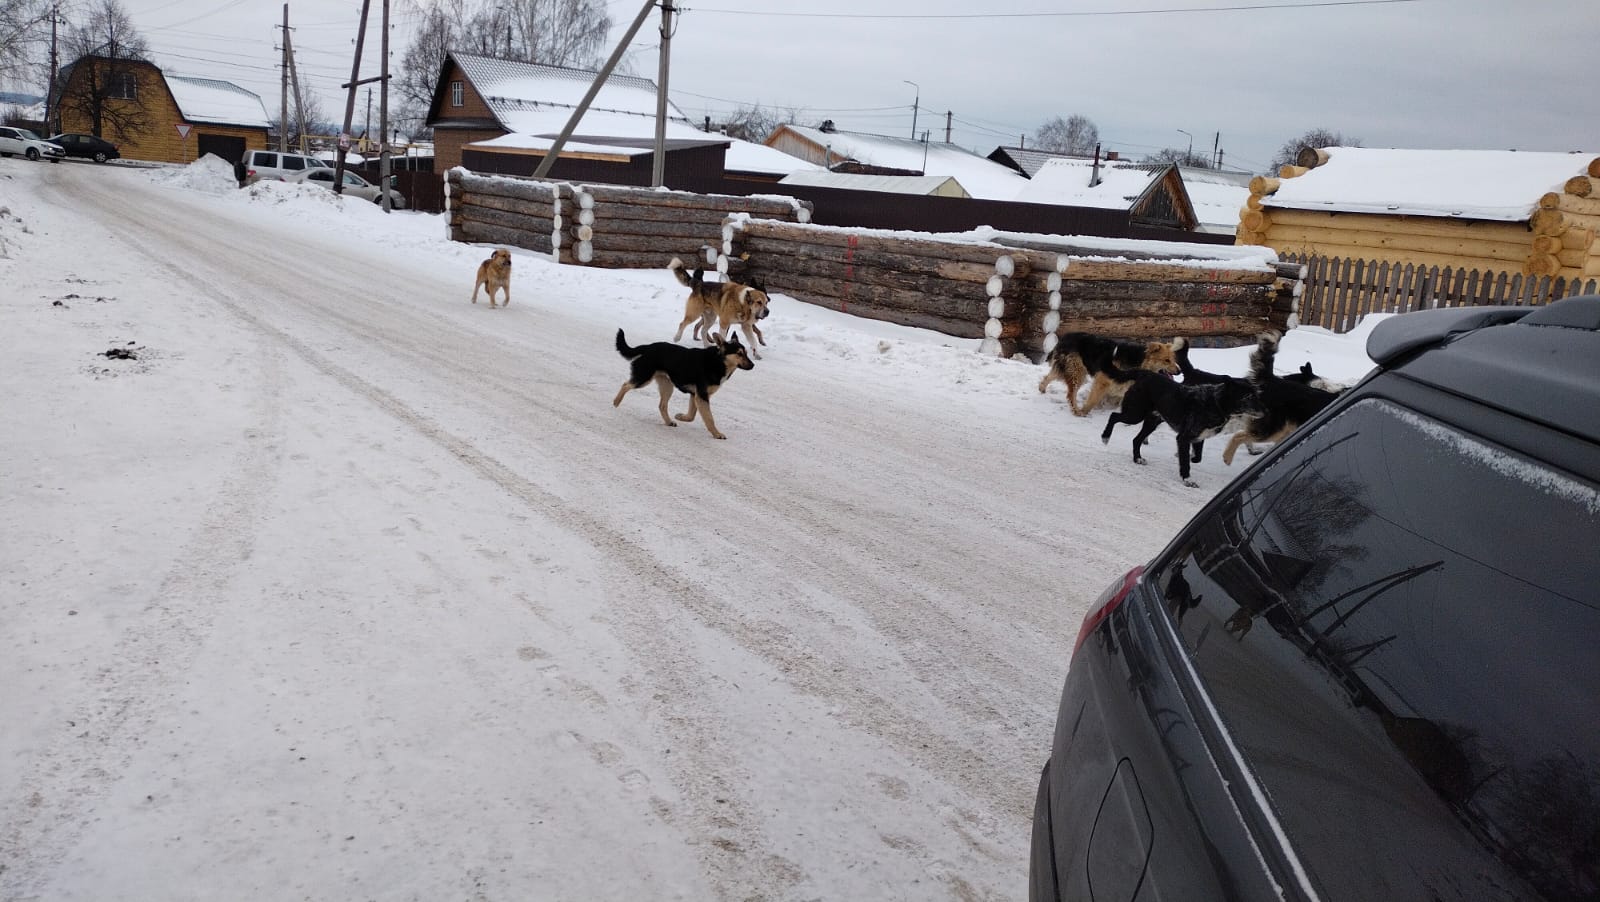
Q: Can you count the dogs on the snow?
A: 8